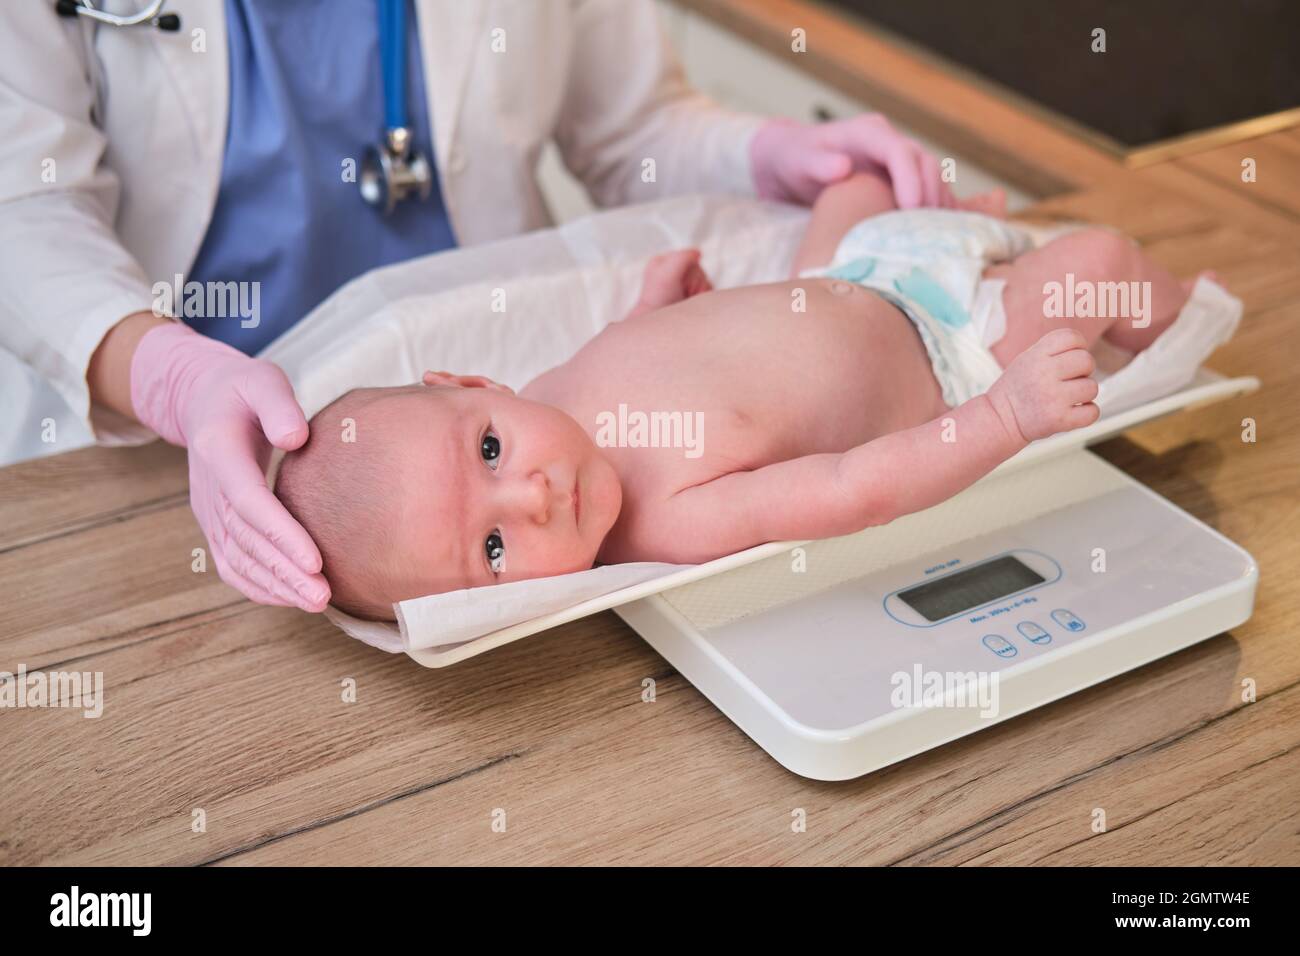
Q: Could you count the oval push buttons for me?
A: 3